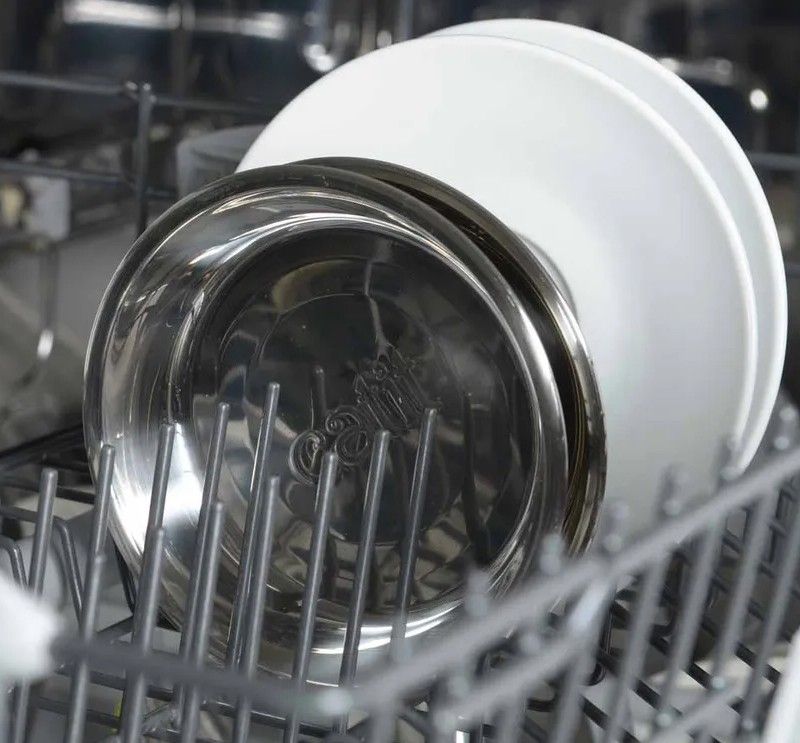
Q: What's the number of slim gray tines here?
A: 12